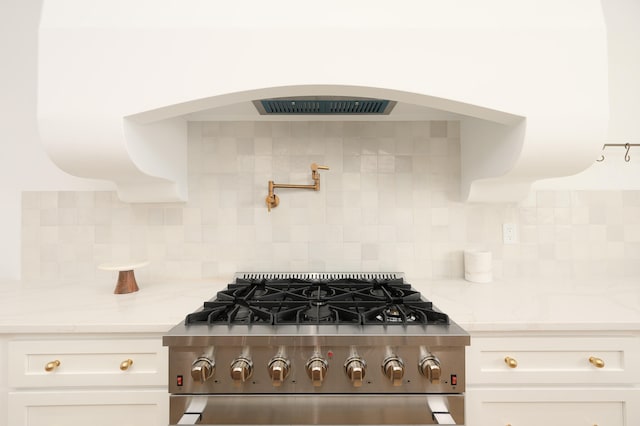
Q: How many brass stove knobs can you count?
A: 7